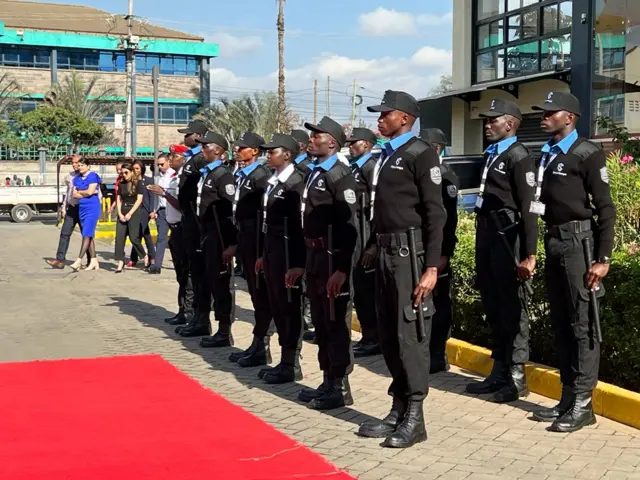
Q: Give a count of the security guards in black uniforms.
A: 11